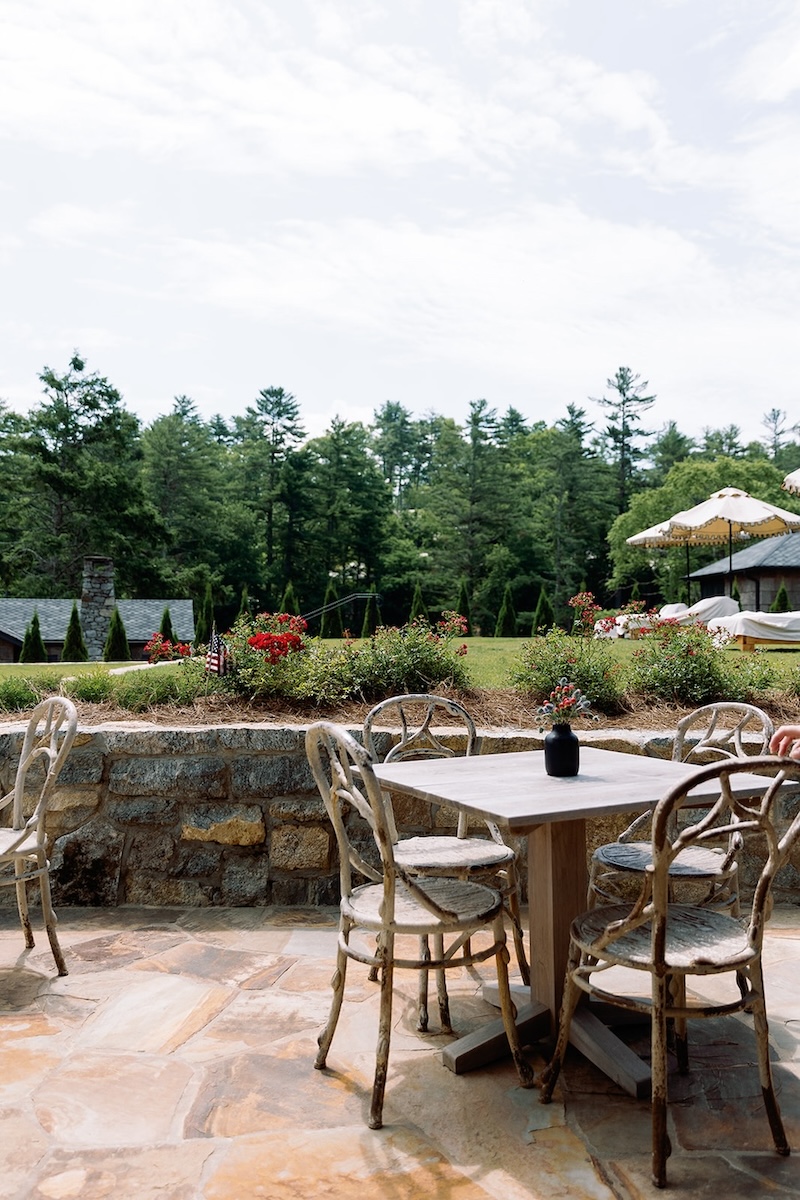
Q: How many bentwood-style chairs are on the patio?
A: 5